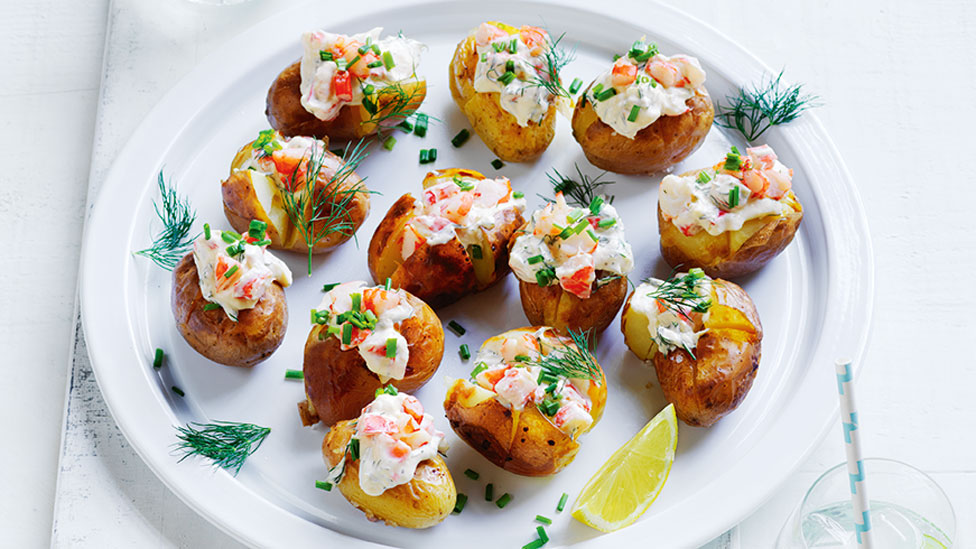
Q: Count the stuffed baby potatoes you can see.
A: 12